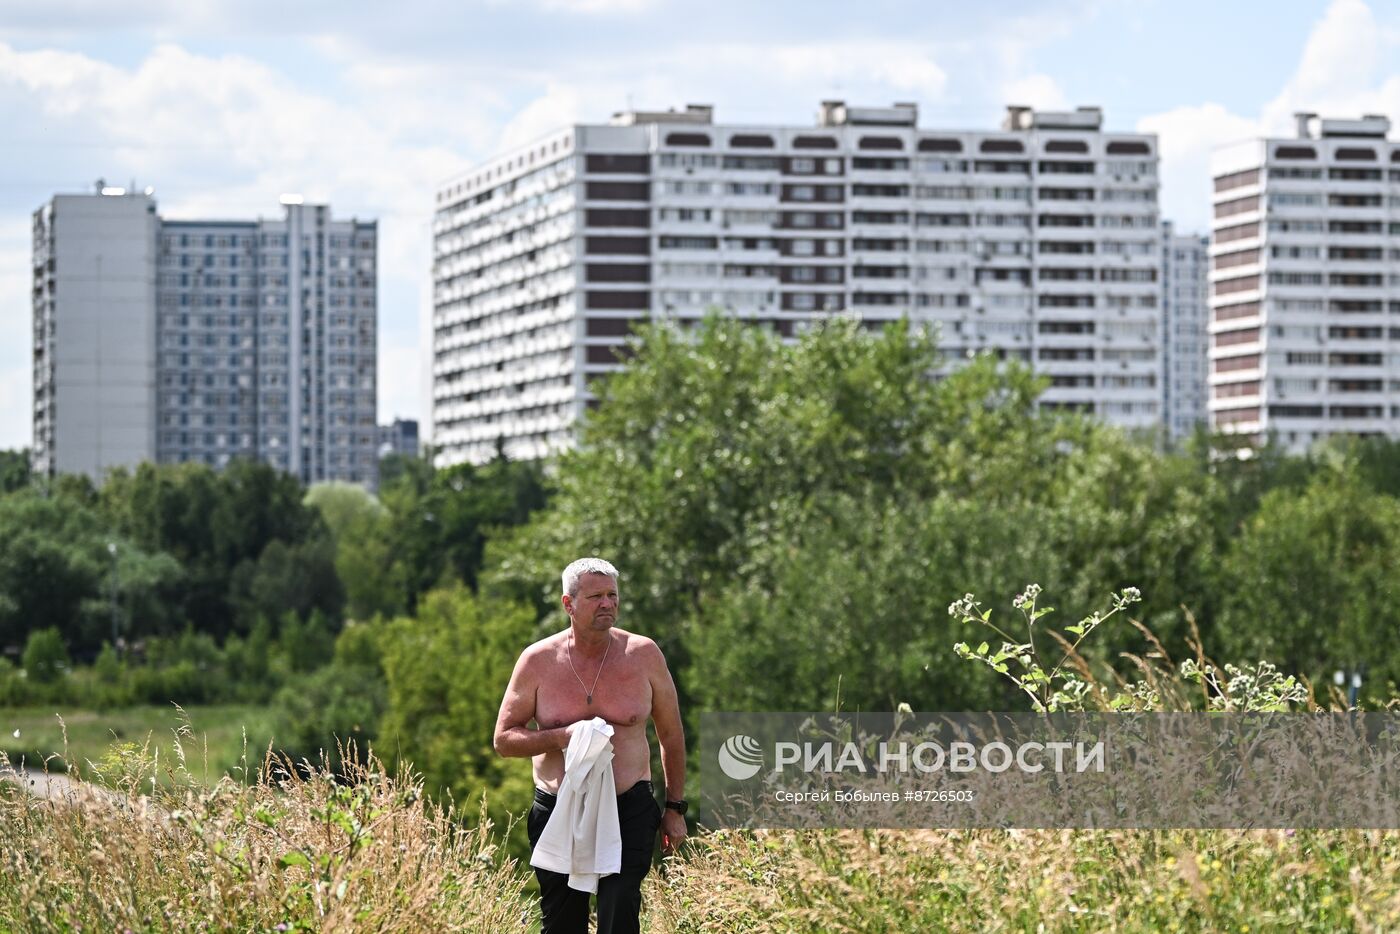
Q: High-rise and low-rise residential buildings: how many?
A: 5